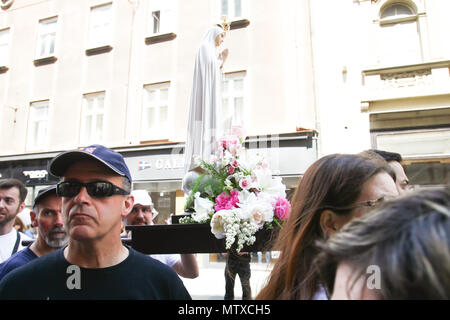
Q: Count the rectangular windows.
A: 9